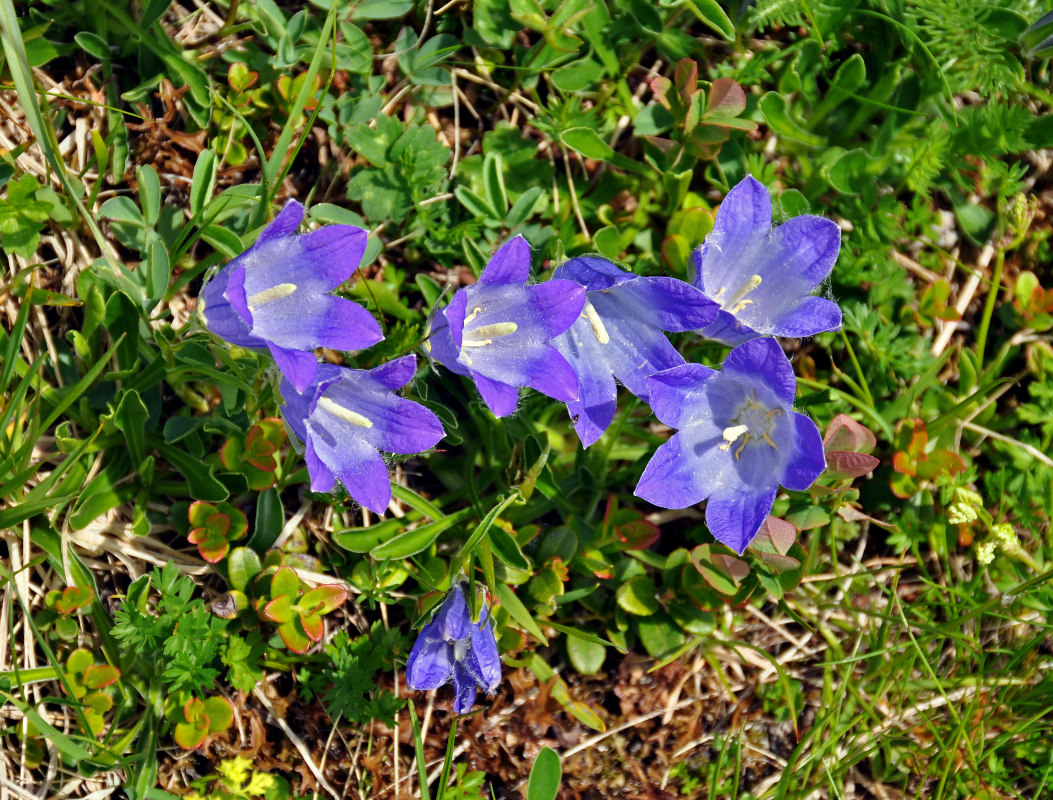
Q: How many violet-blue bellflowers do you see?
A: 7